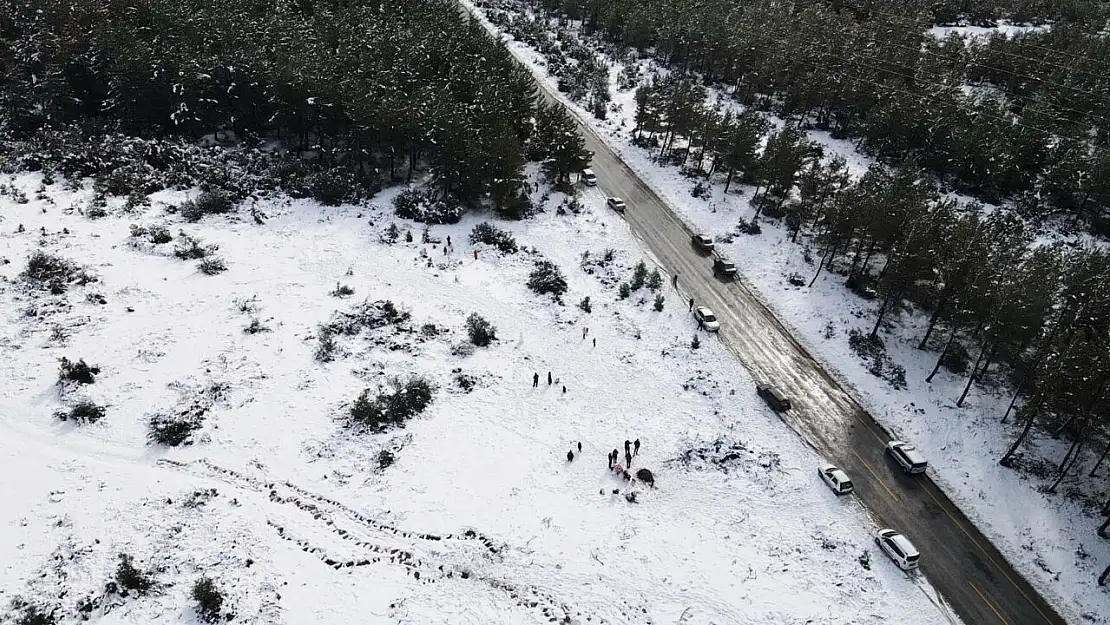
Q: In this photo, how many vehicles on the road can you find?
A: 9